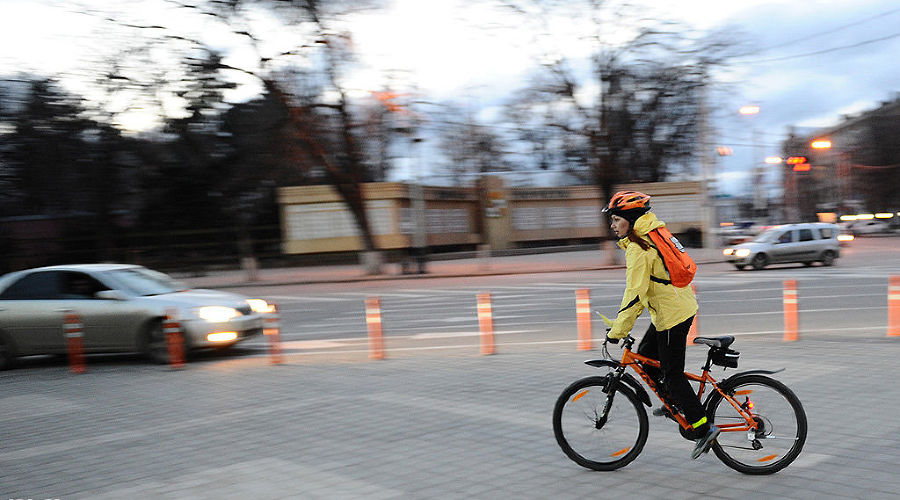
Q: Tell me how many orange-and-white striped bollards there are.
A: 9